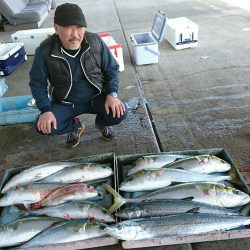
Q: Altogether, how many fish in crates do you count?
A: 13